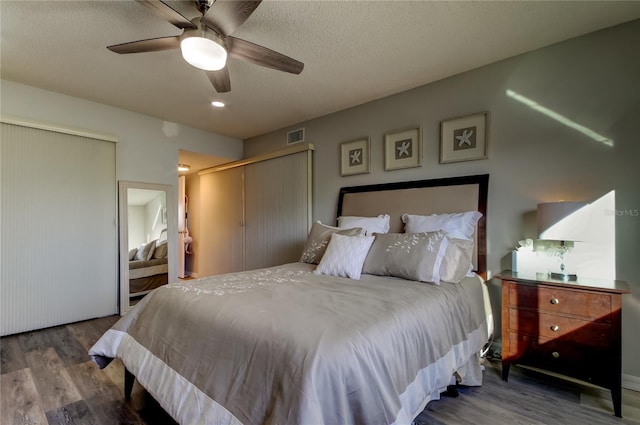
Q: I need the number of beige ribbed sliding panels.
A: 3